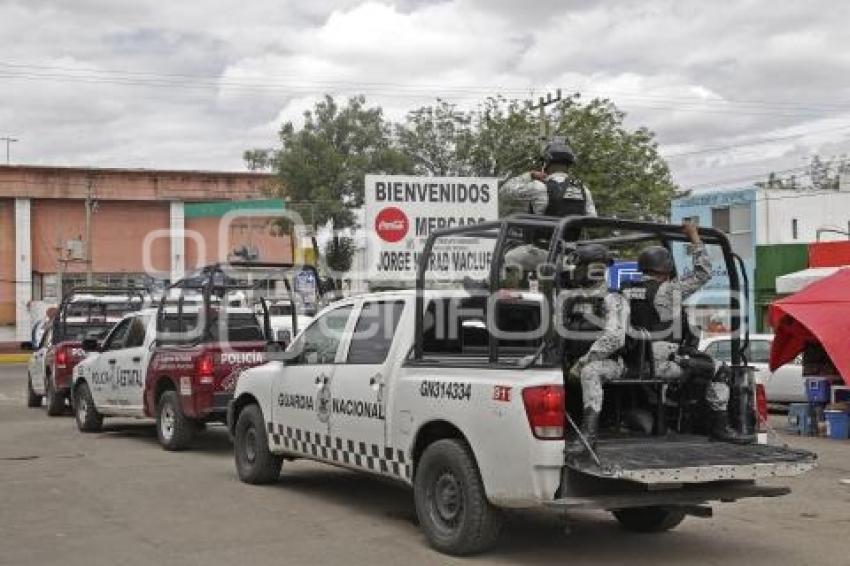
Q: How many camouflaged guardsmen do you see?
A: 3